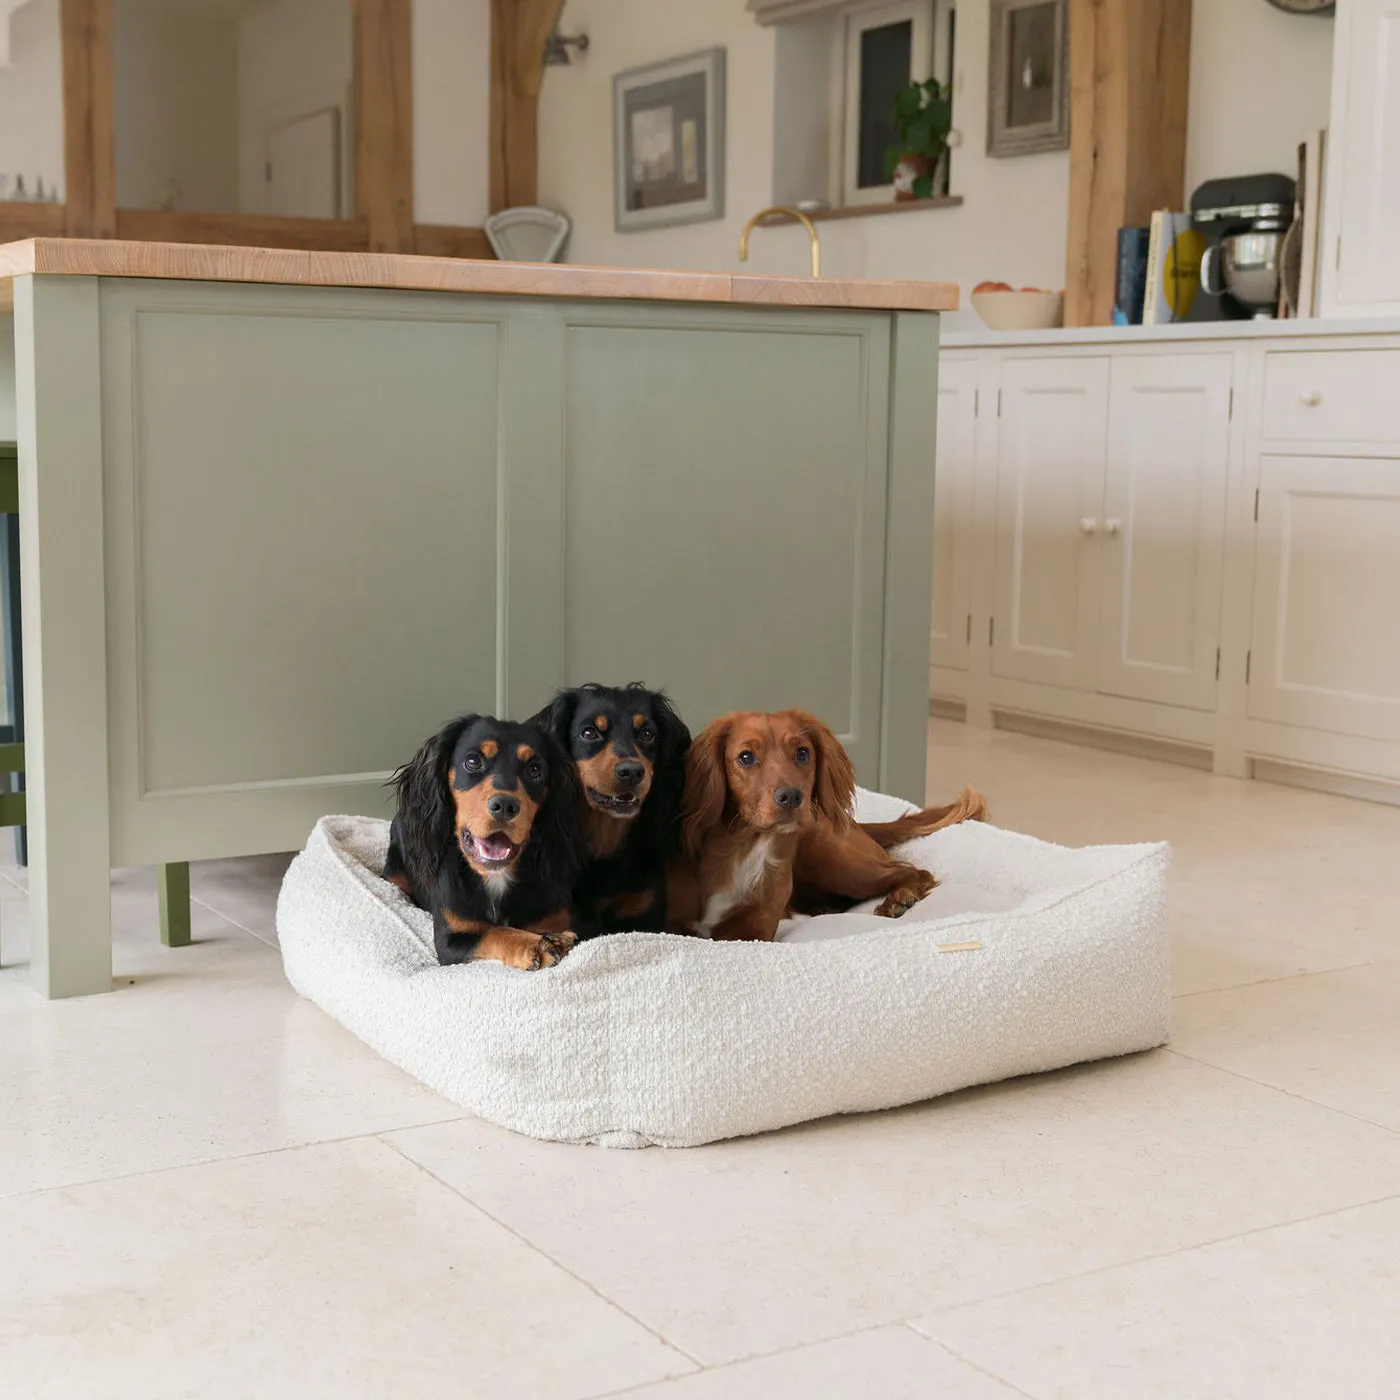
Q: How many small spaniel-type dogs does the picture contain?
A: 3